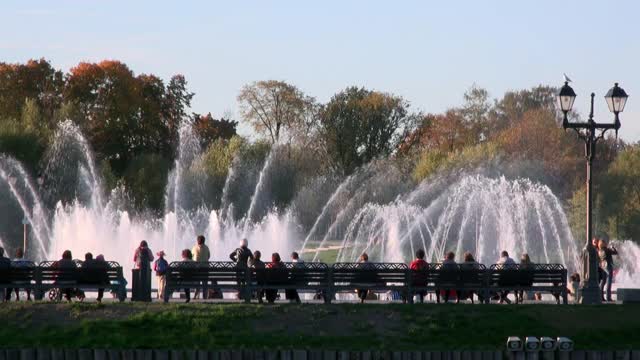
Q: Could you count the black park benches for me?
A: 7